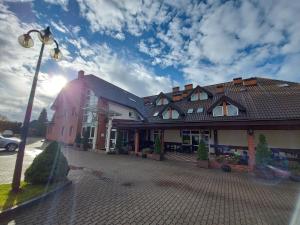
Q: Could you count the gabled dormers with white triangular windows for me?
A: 4